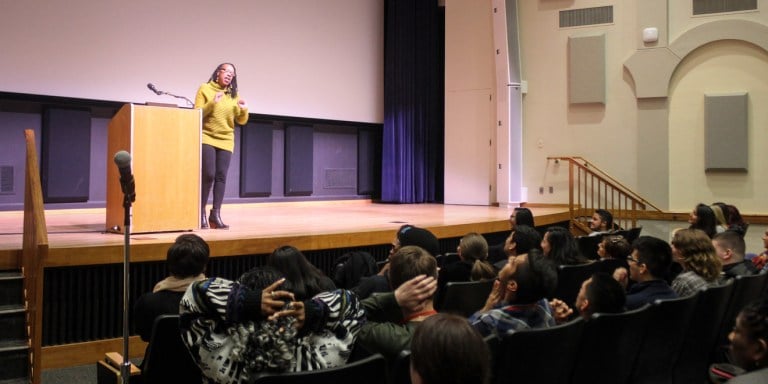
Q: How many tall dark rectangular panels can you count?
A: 4